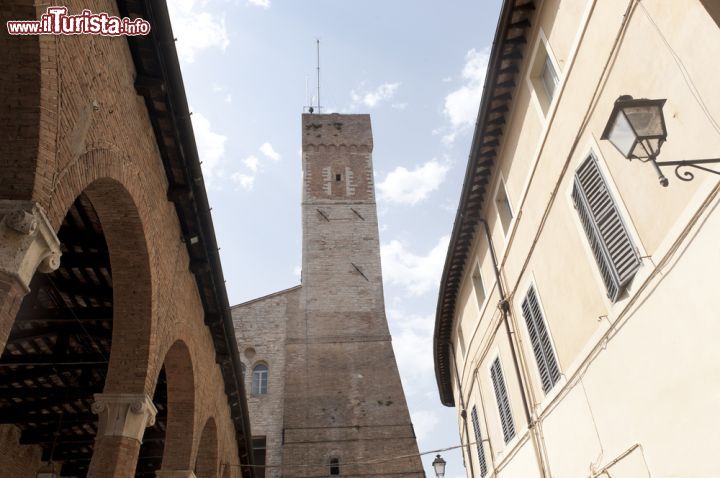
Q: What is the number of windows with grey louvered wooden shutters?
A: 4